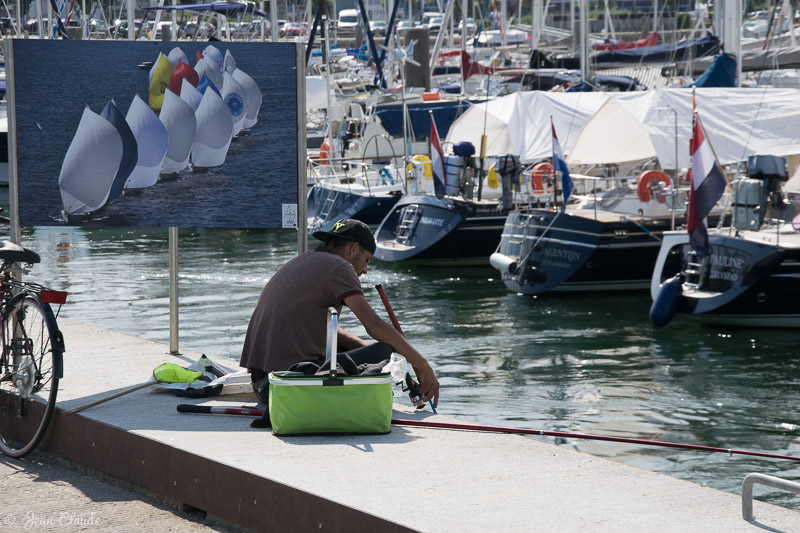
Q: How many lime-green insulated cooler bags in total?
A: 1